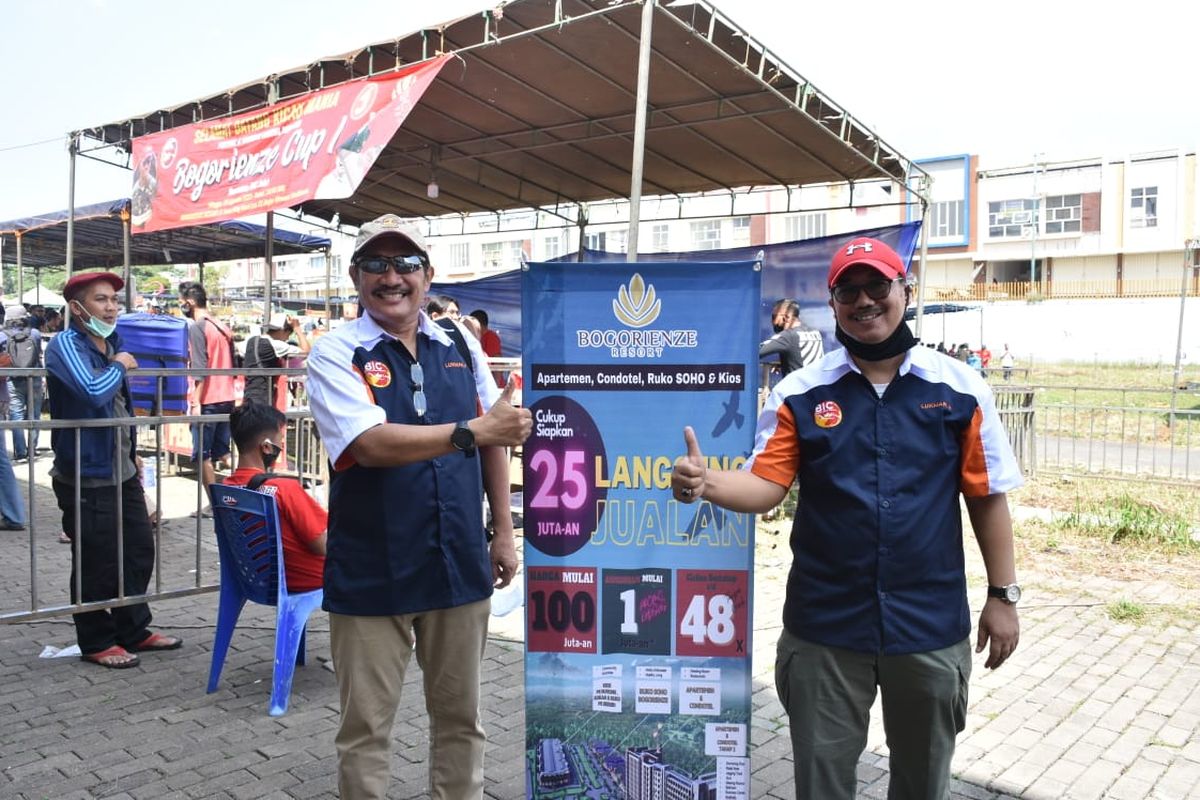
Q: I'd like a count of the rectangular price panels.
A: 3